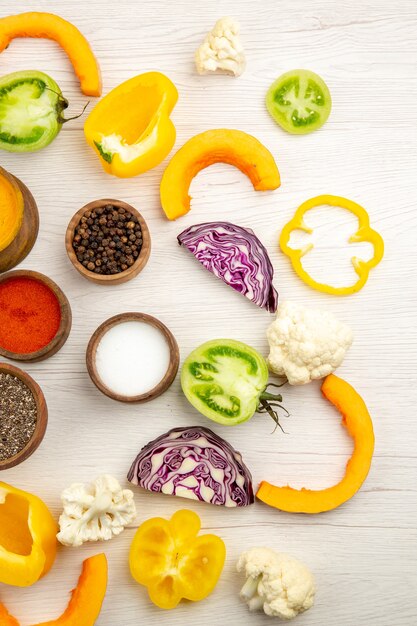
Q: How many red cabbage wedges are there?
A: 2